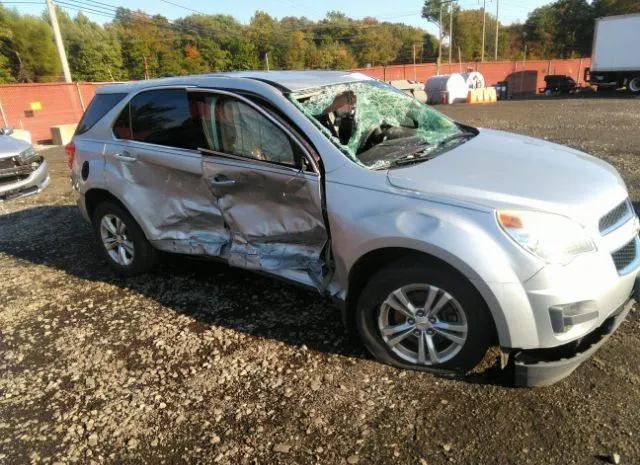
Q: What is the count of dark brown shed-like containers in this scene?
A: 1